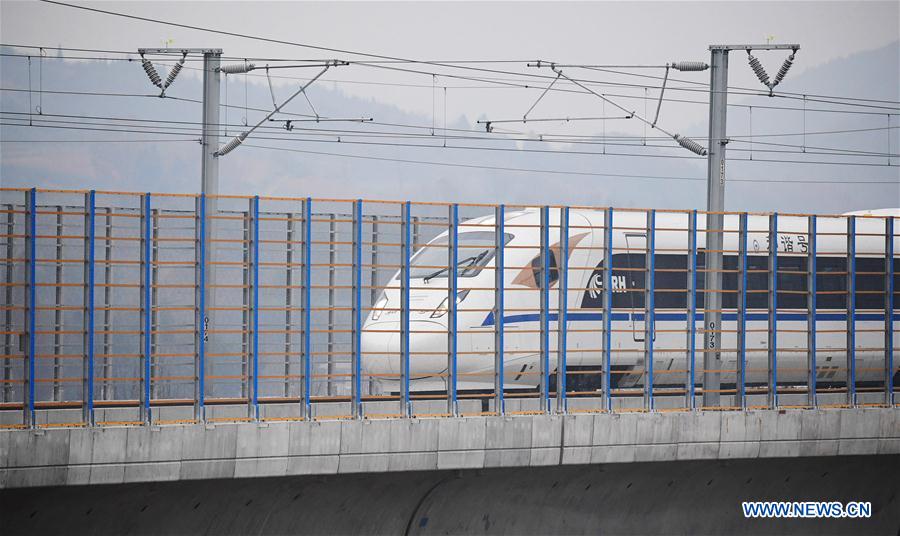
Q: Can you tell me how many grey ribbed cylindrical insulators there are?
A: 8